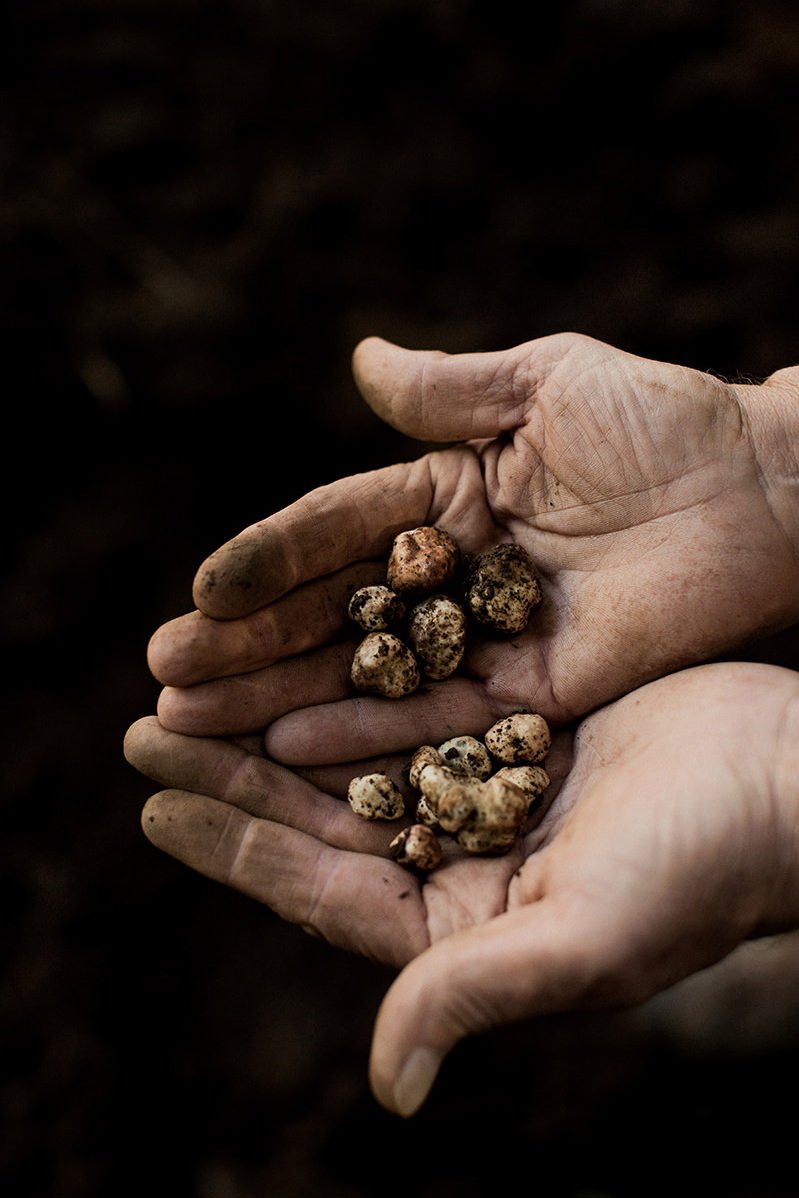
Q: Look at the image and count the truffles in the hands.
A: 13